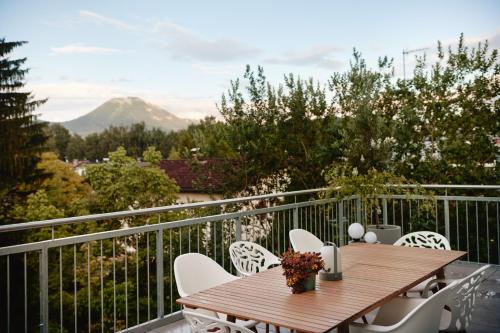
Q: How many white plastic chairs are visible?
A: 7